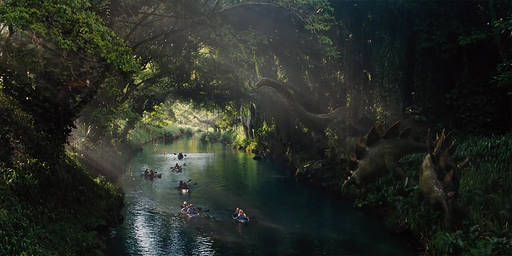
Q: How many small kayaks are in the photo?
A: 6